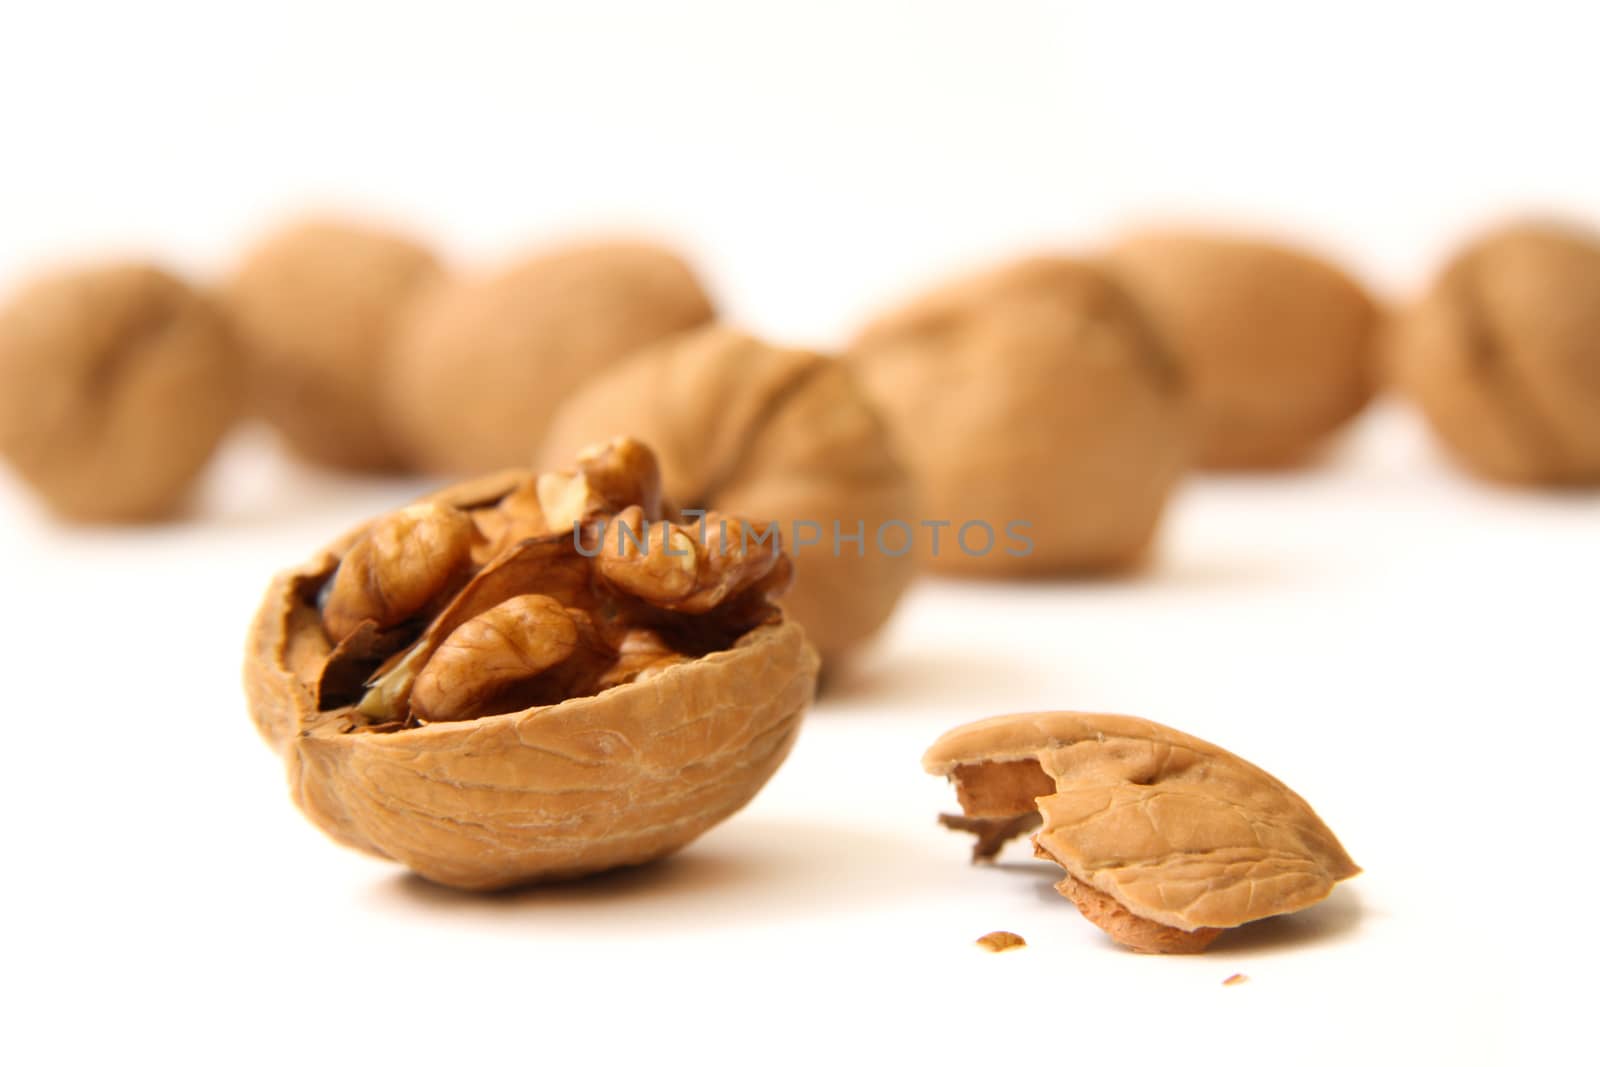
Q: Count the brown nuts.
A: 8